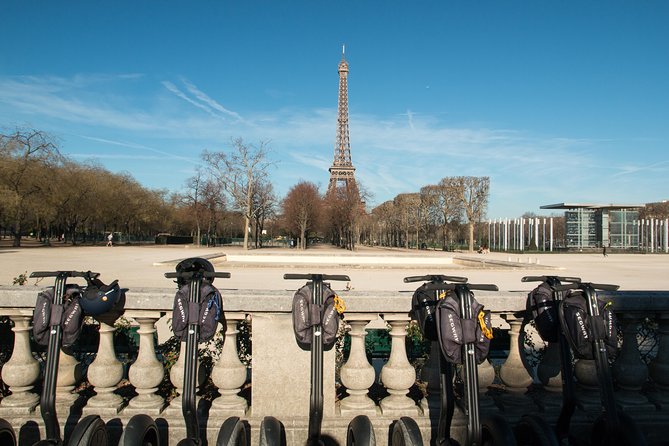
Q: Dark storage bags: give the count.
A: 7